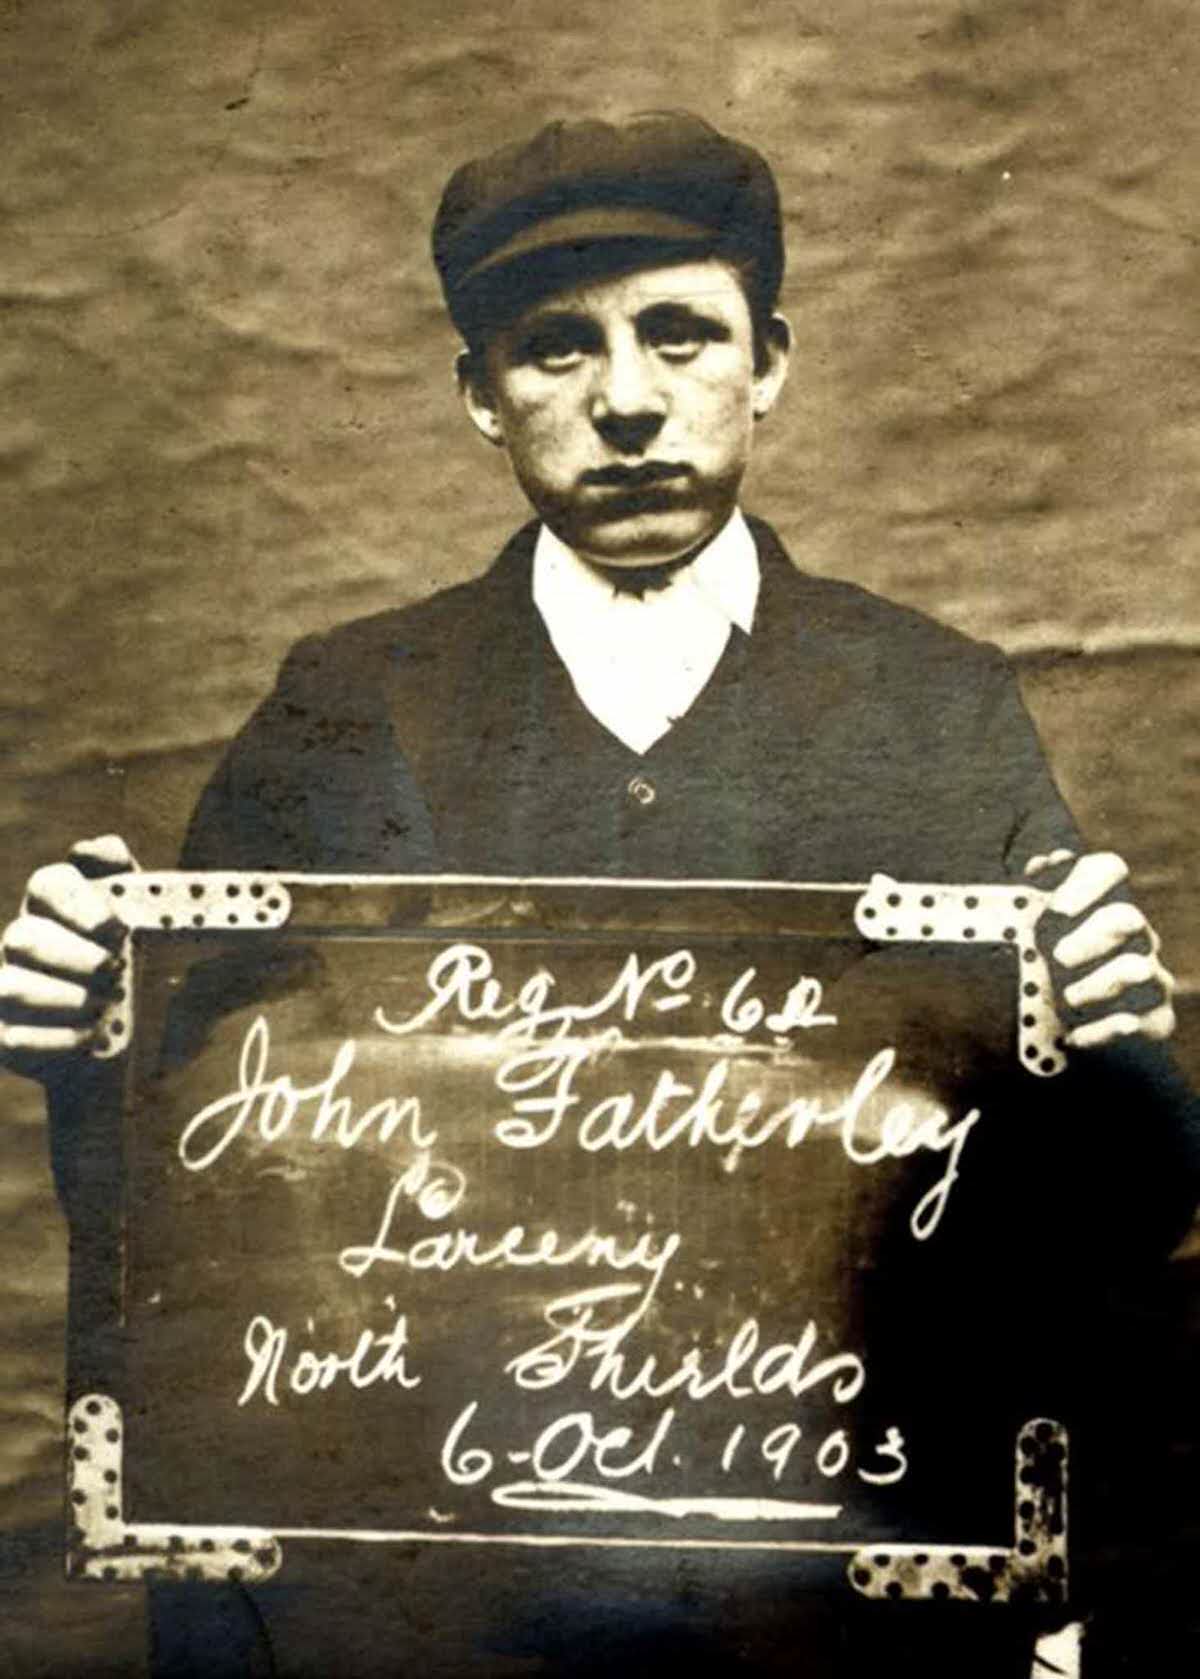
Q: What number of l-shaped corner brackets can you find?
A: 4